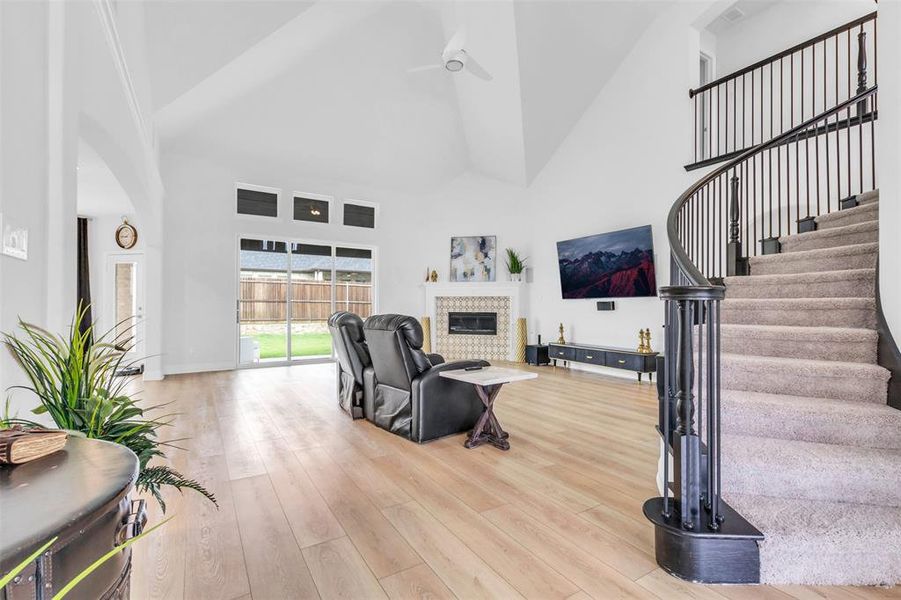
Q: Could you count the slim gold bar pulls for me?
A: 3